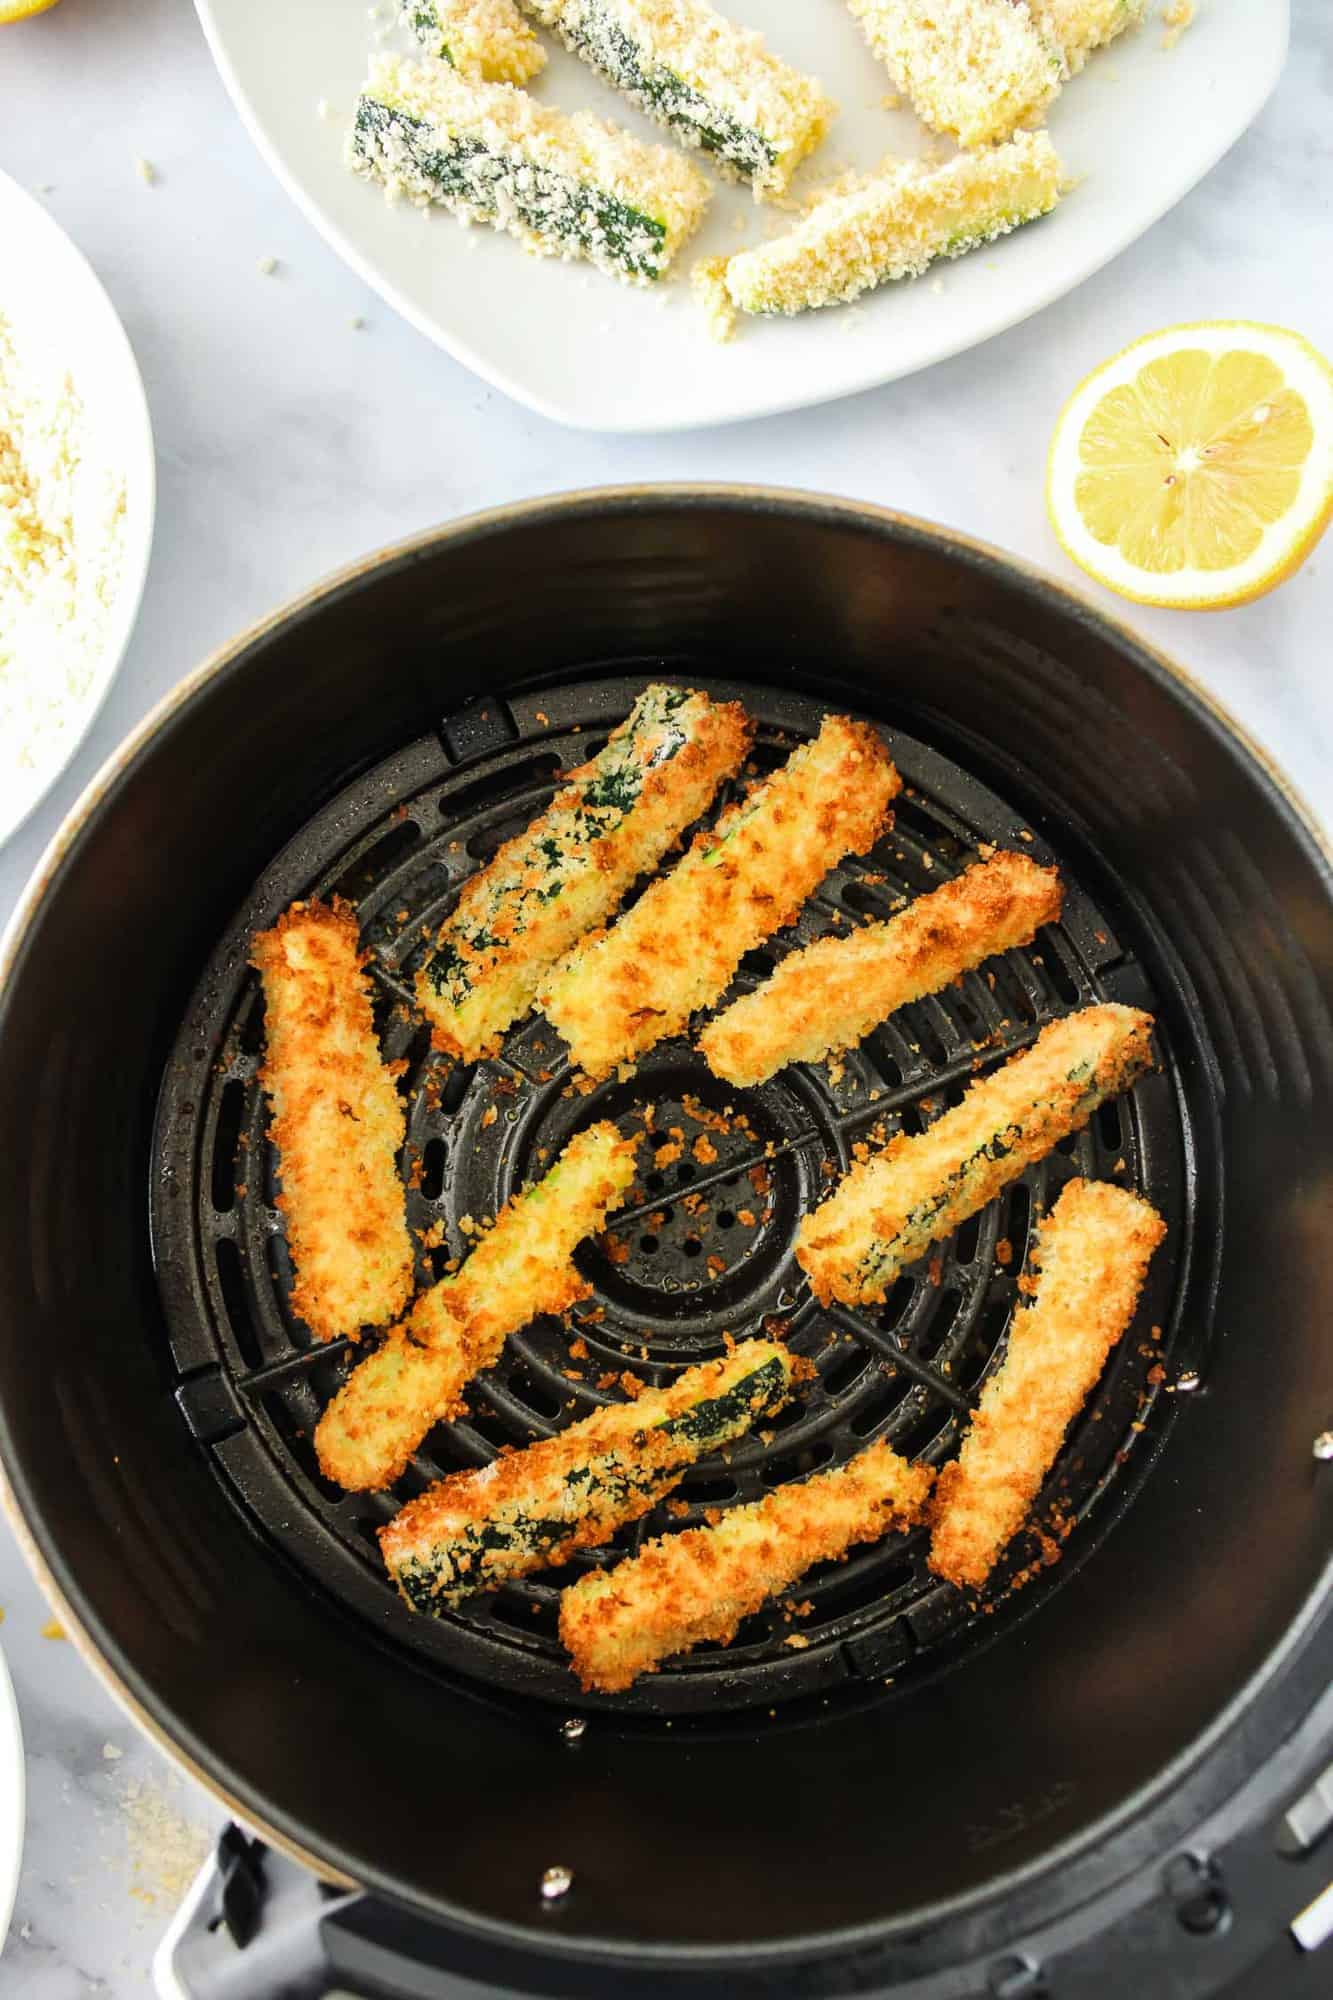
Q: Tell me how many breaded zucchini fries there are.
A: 15